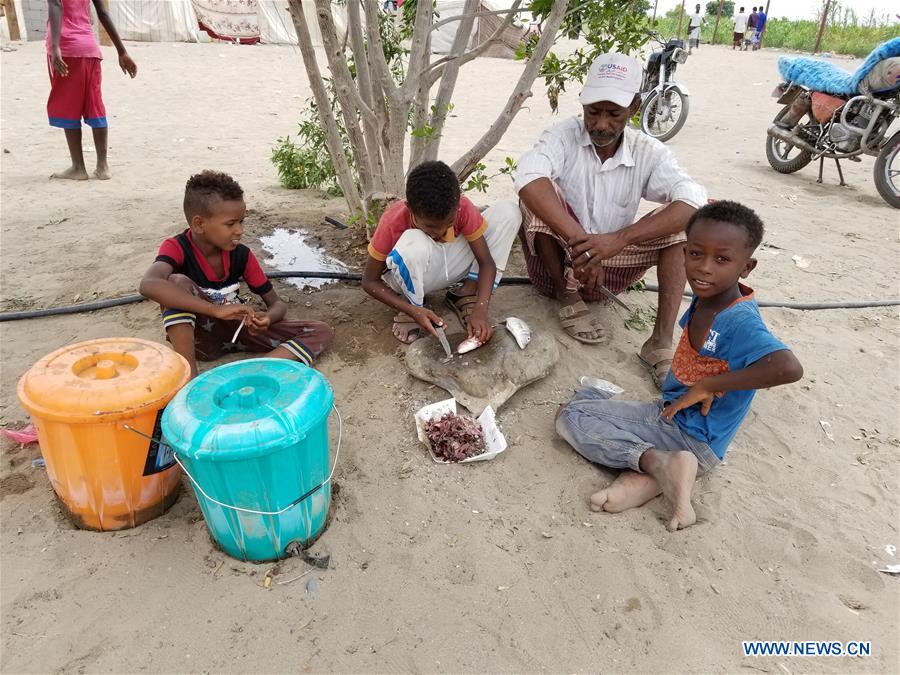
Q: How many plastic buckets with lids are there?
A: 2